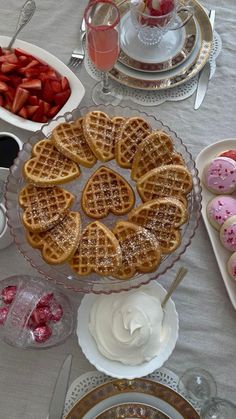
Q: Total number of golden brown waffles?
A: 12